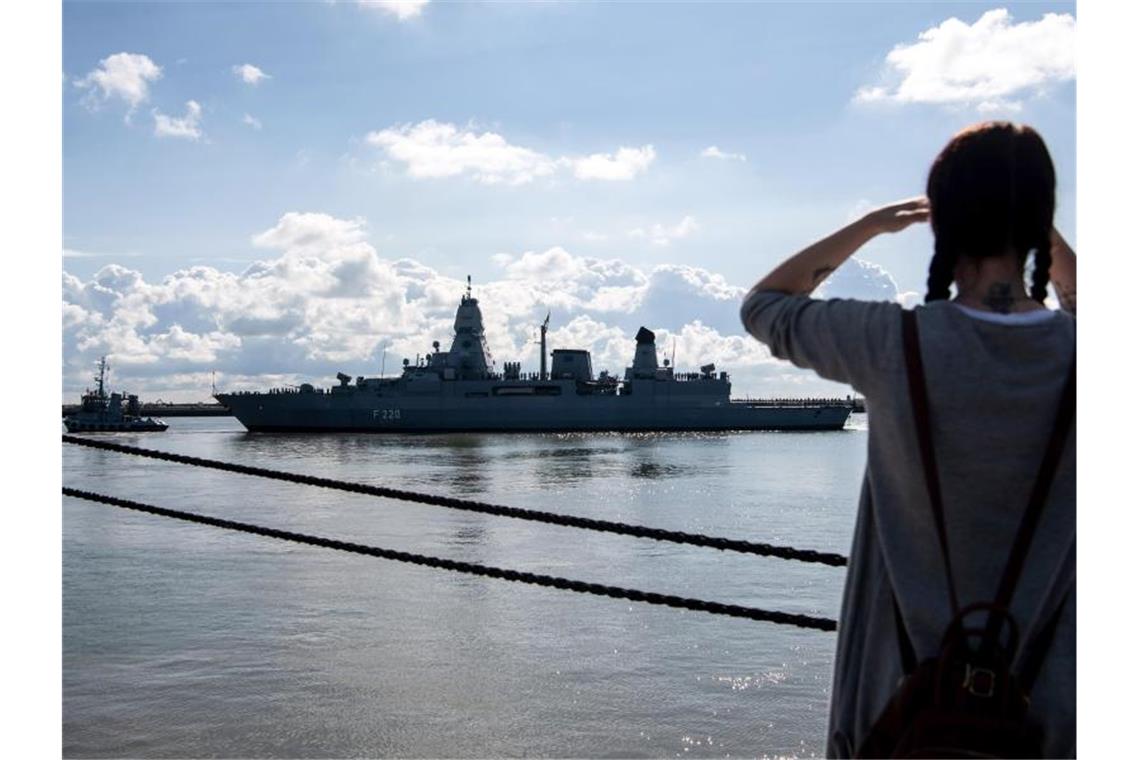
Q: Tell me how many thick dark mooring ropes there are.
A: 2